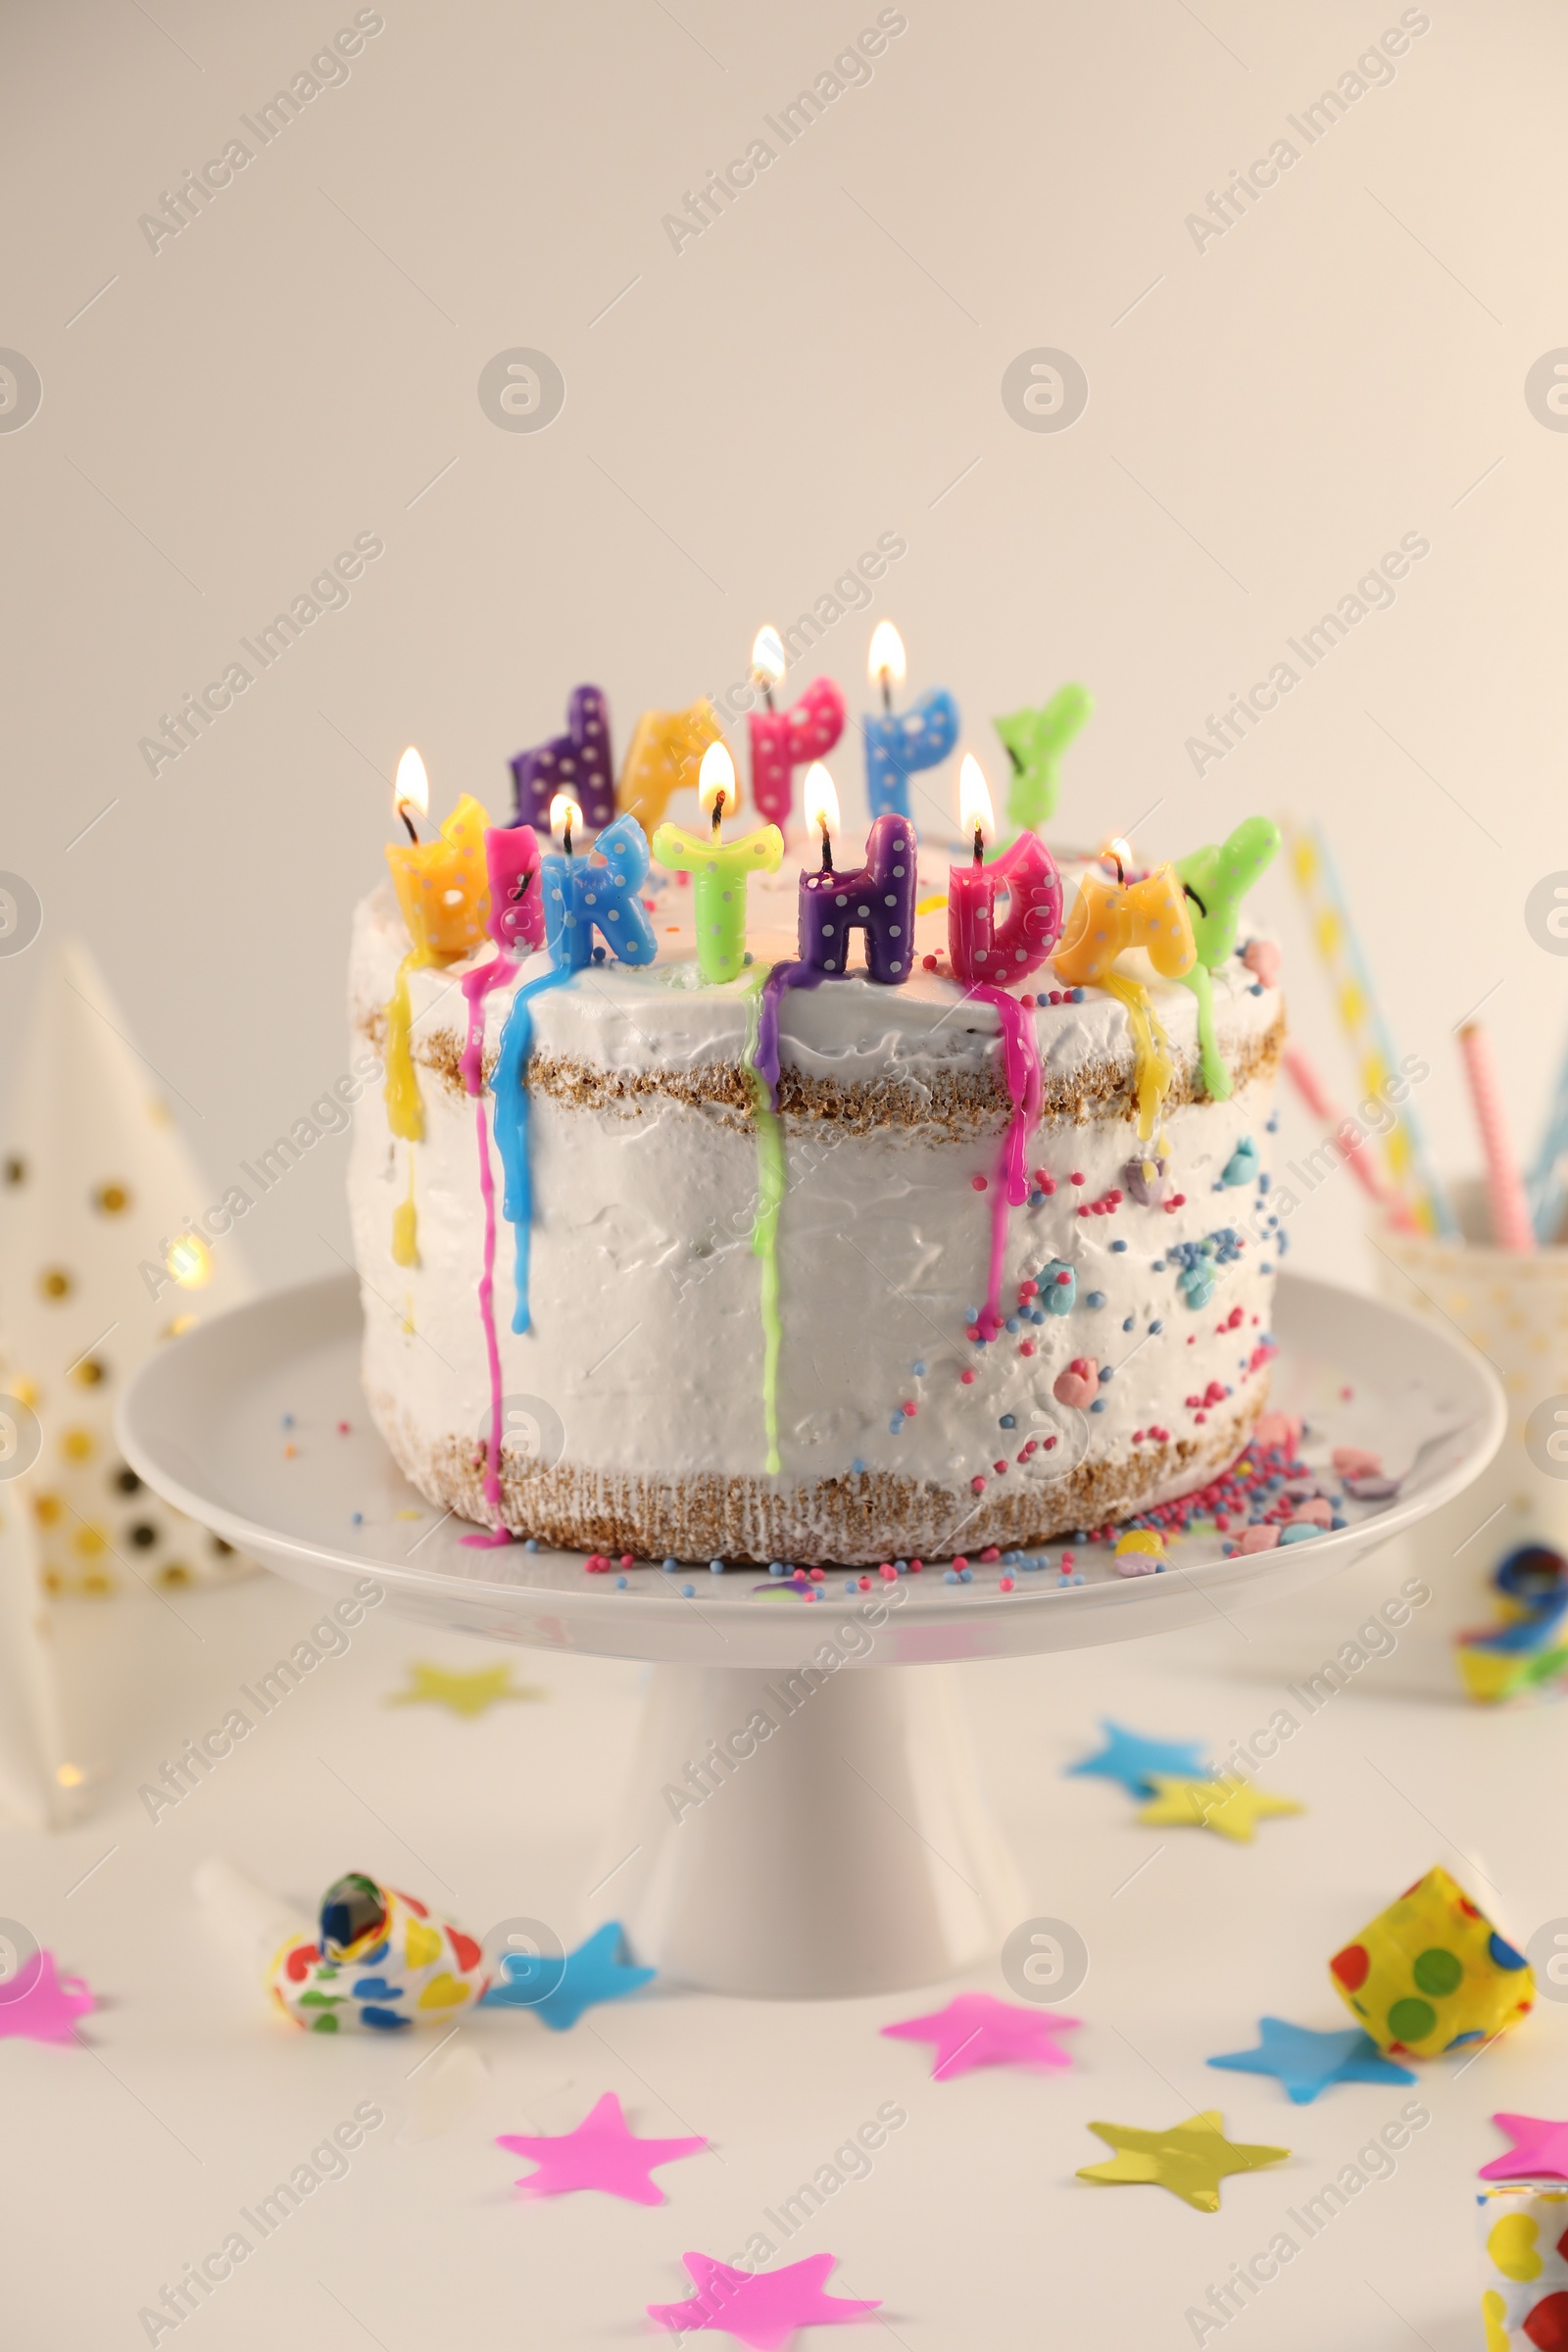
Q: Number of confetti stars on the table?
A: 11